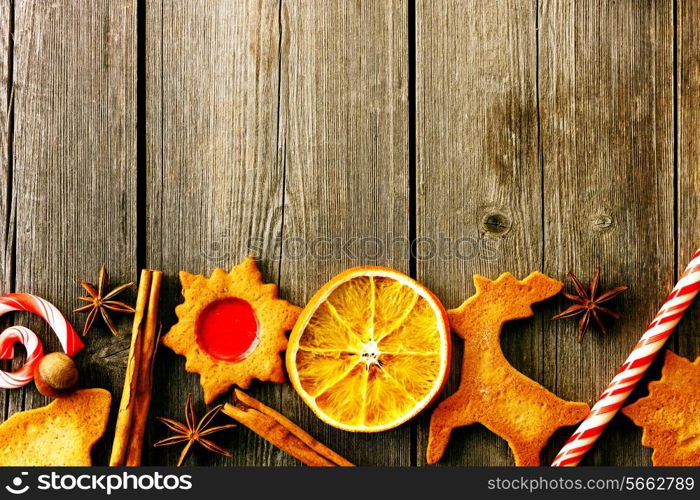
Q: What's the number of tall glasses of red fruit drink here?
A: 0